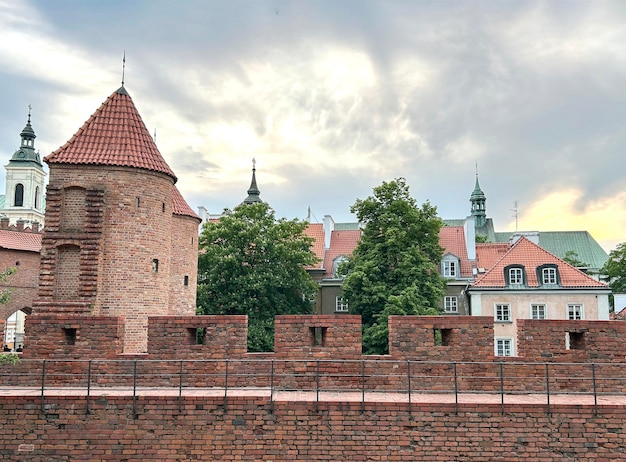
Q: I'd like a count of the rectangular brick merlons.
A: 5